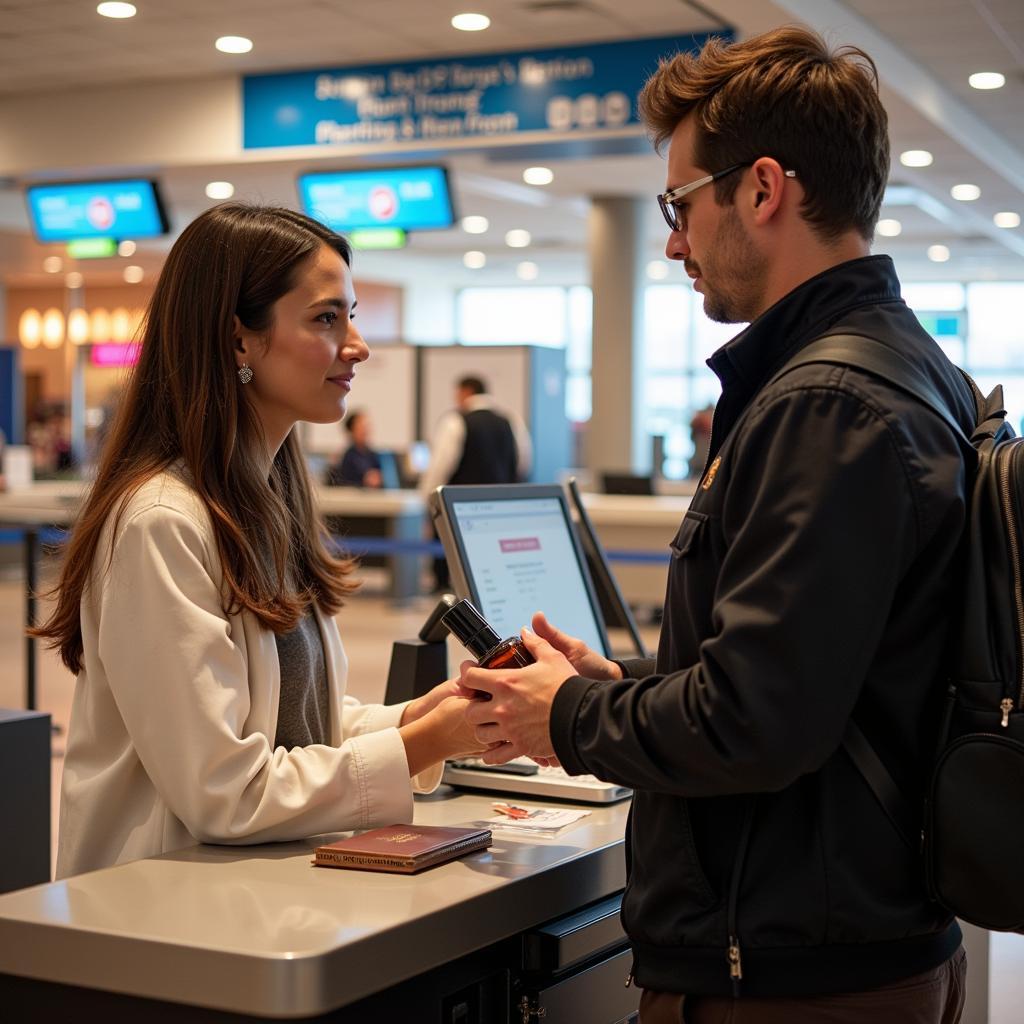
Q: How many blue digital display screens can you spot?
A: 2